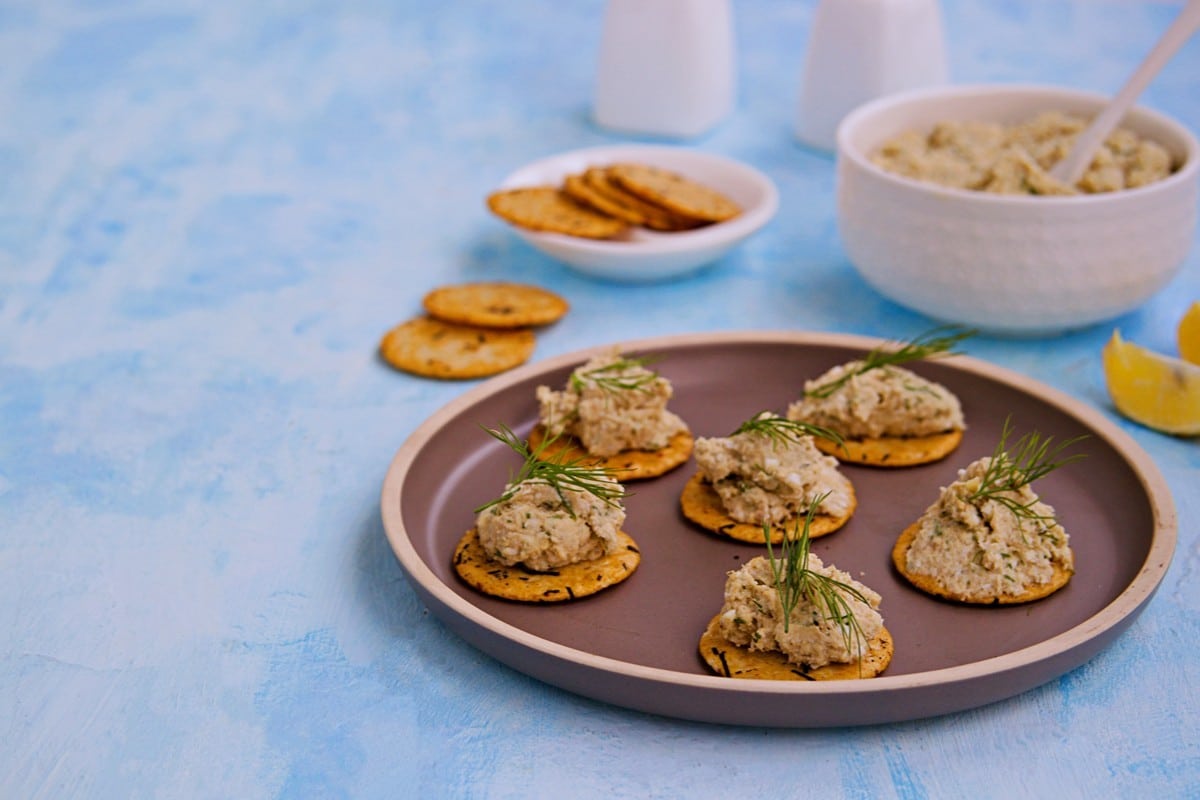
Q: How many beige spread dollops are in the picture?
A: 6